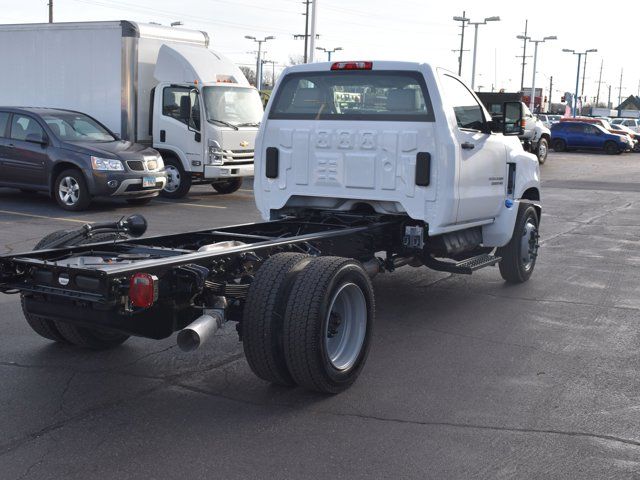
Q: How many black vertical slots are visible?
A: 2